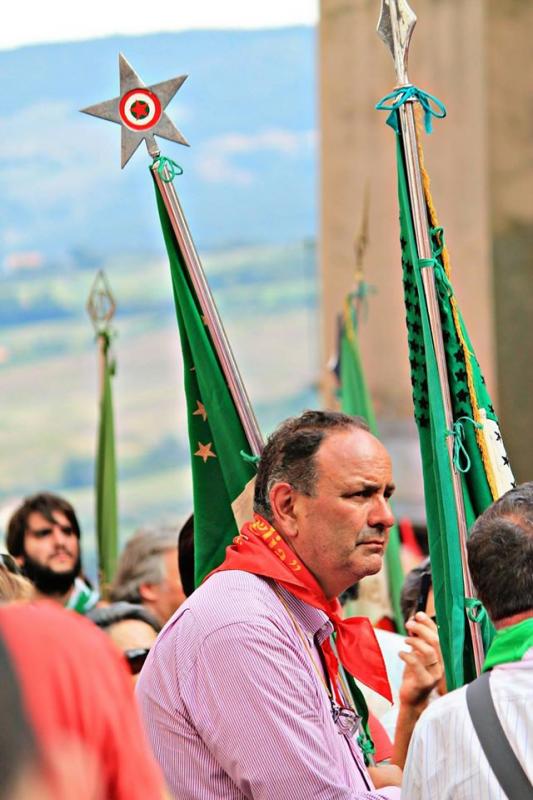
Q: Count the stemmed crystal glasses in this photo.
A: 0